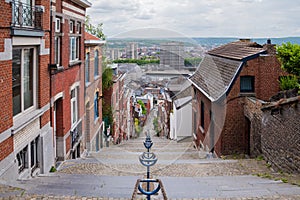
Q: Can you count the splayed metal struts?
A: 2